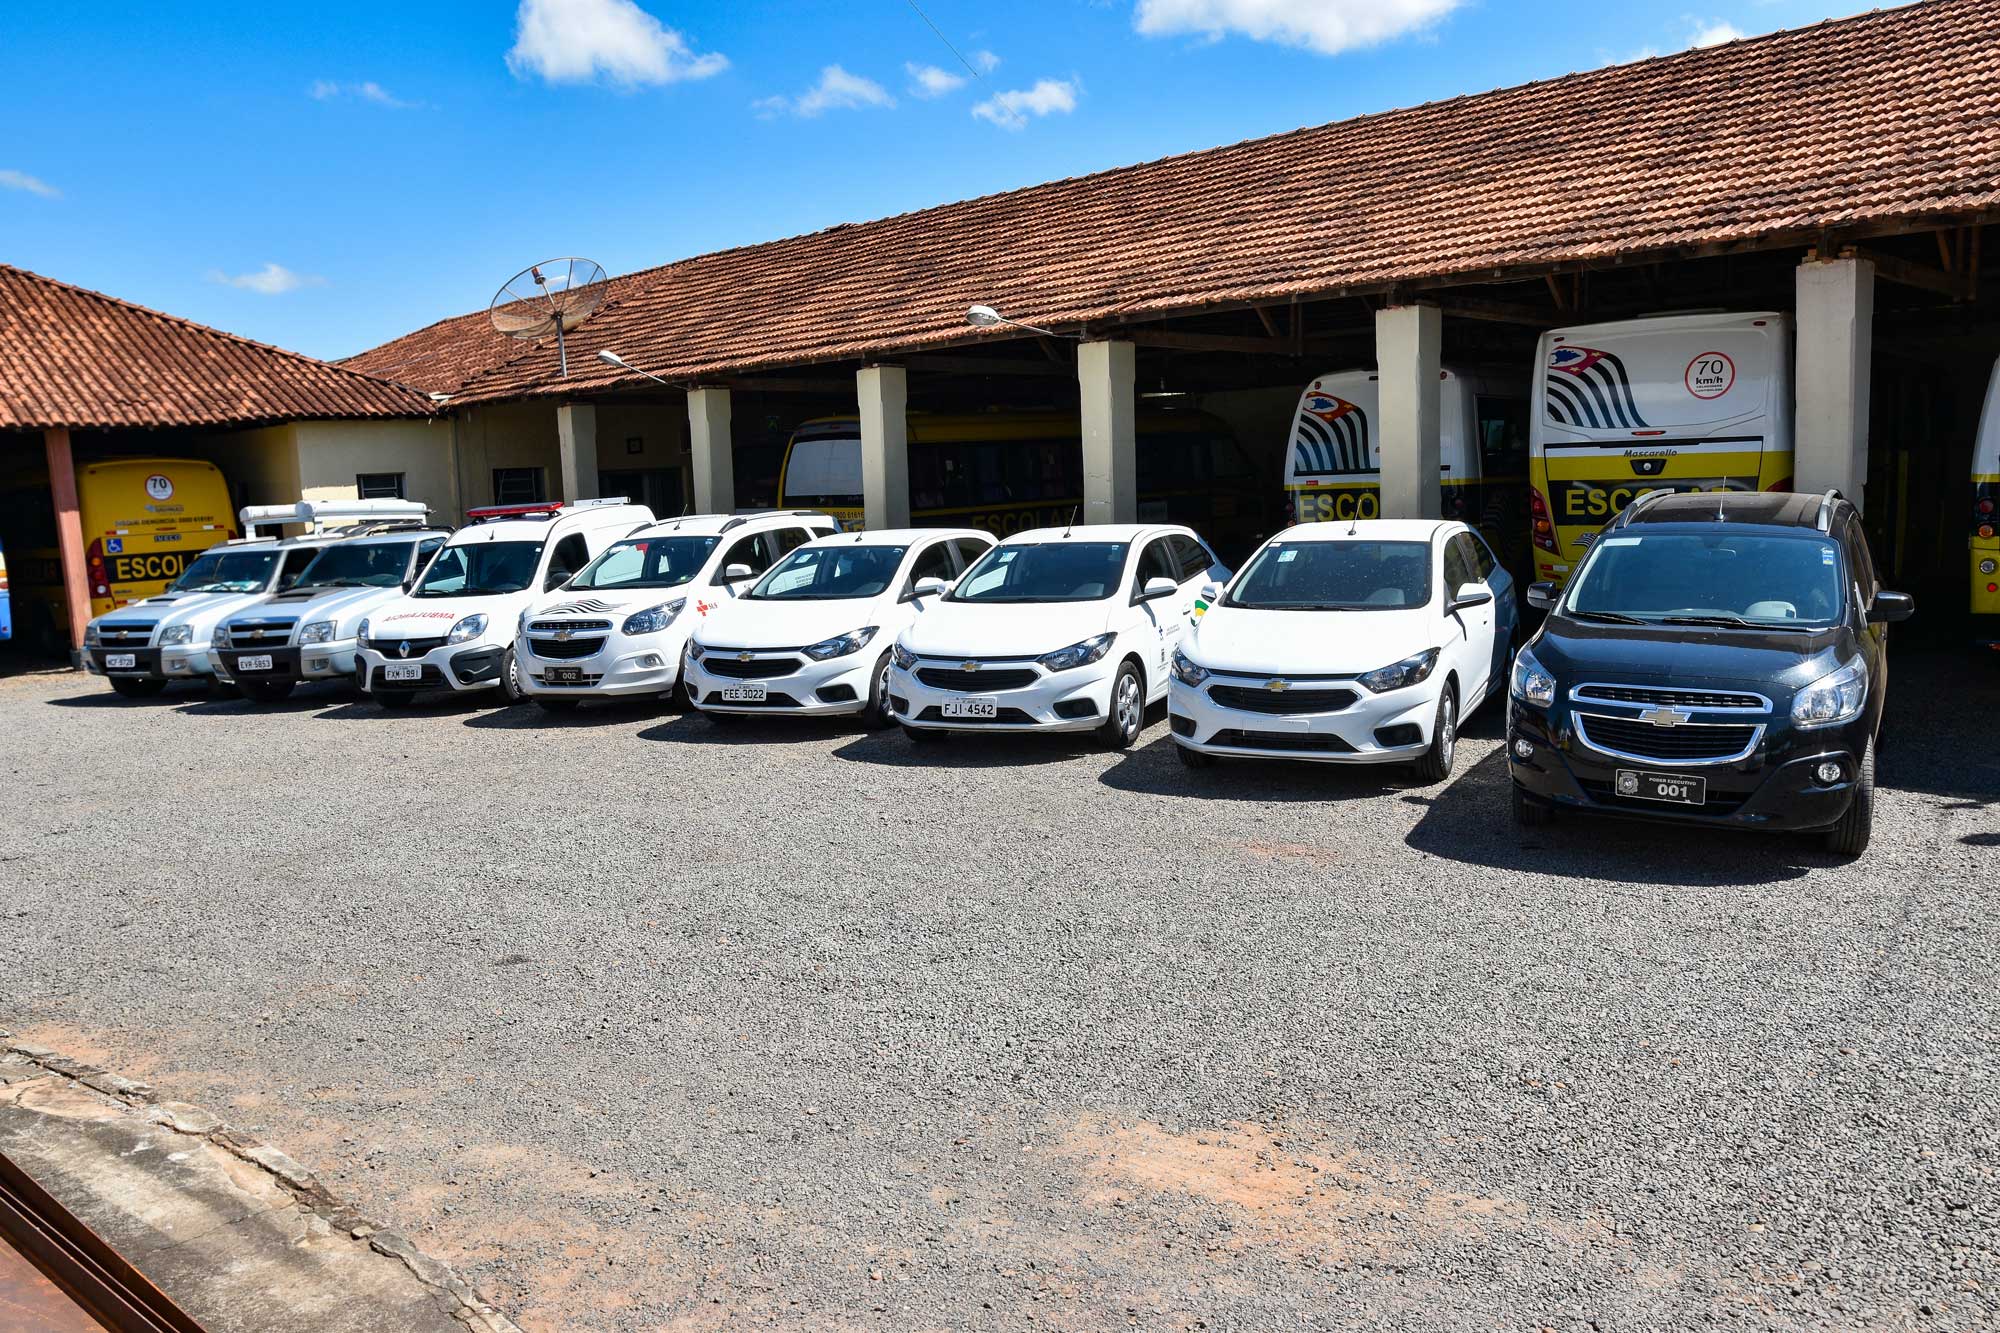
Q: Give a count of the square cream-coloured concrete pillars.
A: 6